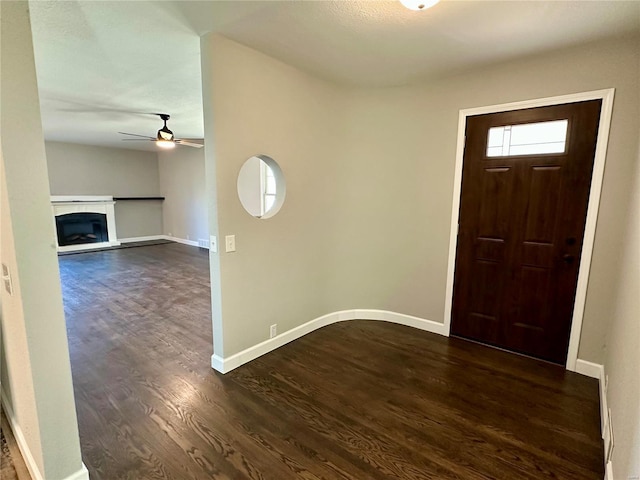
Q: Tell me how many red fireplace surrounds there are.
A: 0